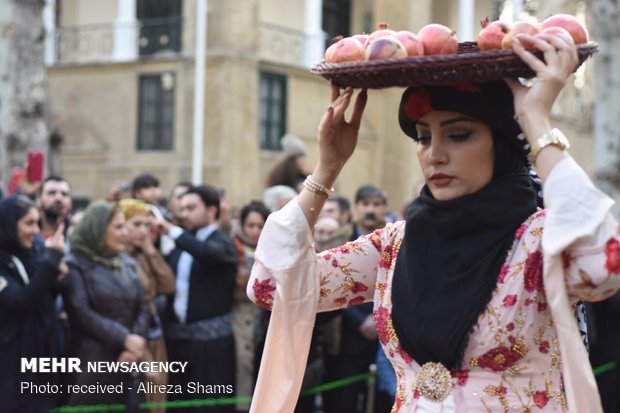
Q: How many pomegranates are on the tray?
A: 10